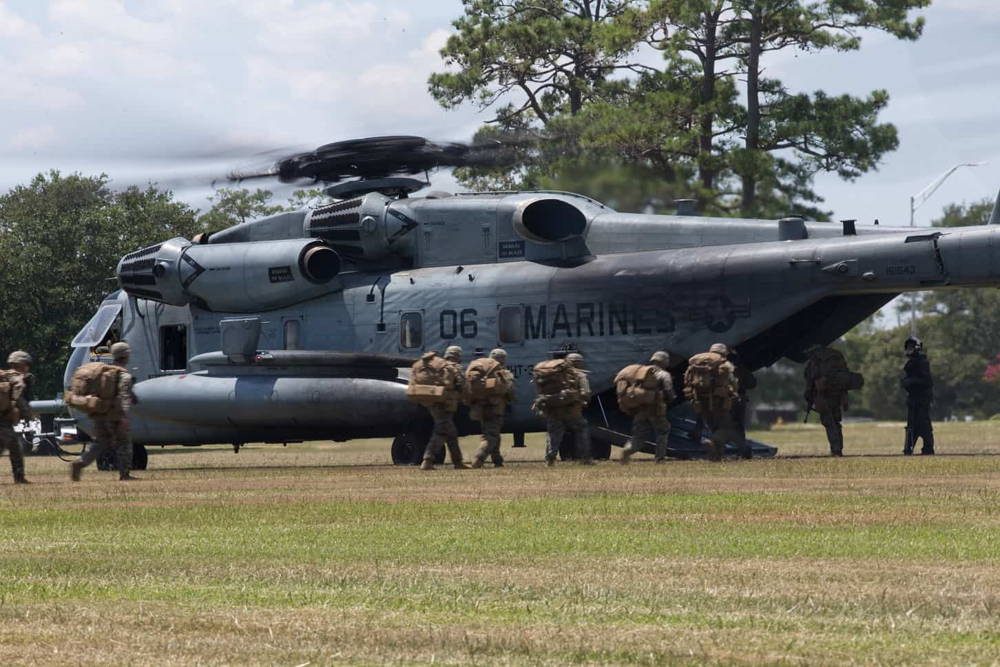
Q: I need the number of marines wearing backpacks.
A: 8